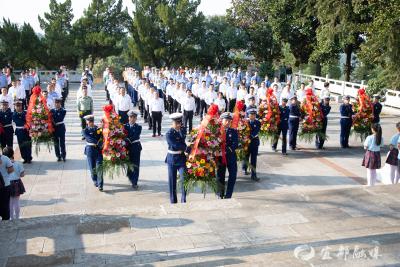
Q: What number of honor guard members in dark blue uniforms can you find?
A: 14